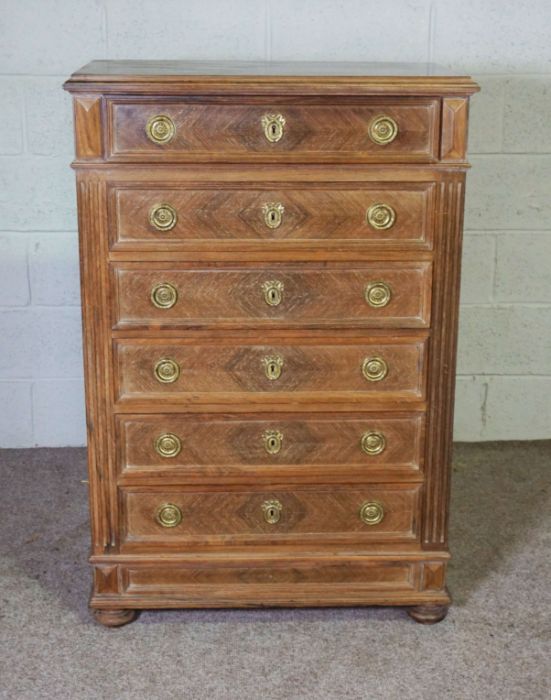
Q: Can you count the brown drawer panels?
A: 6